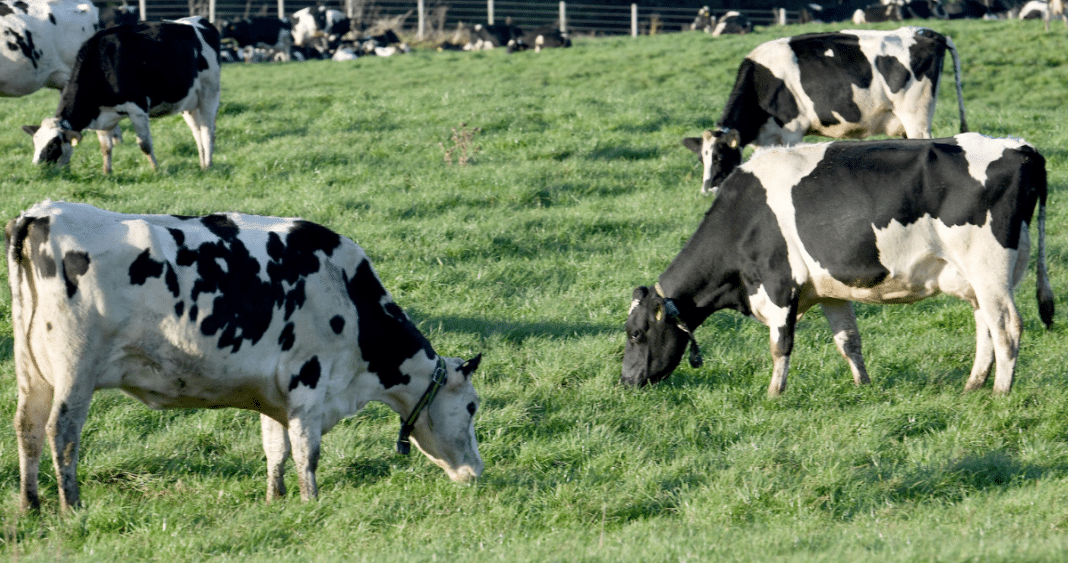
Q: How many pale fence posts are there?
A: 9